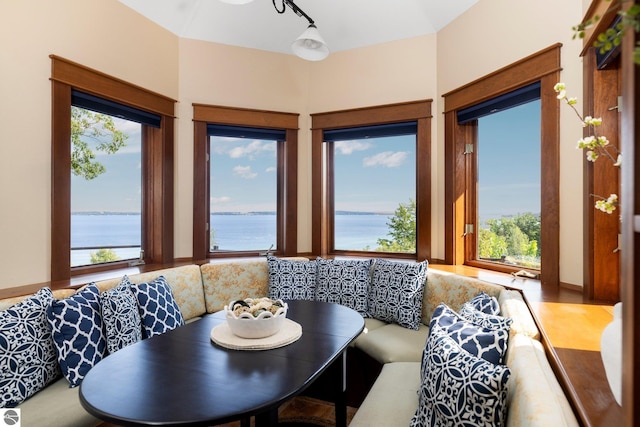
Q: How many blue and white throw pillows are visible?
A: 11